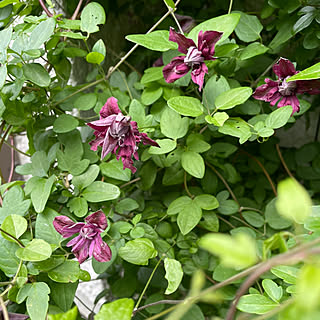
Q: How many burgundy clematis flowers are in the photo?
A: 4